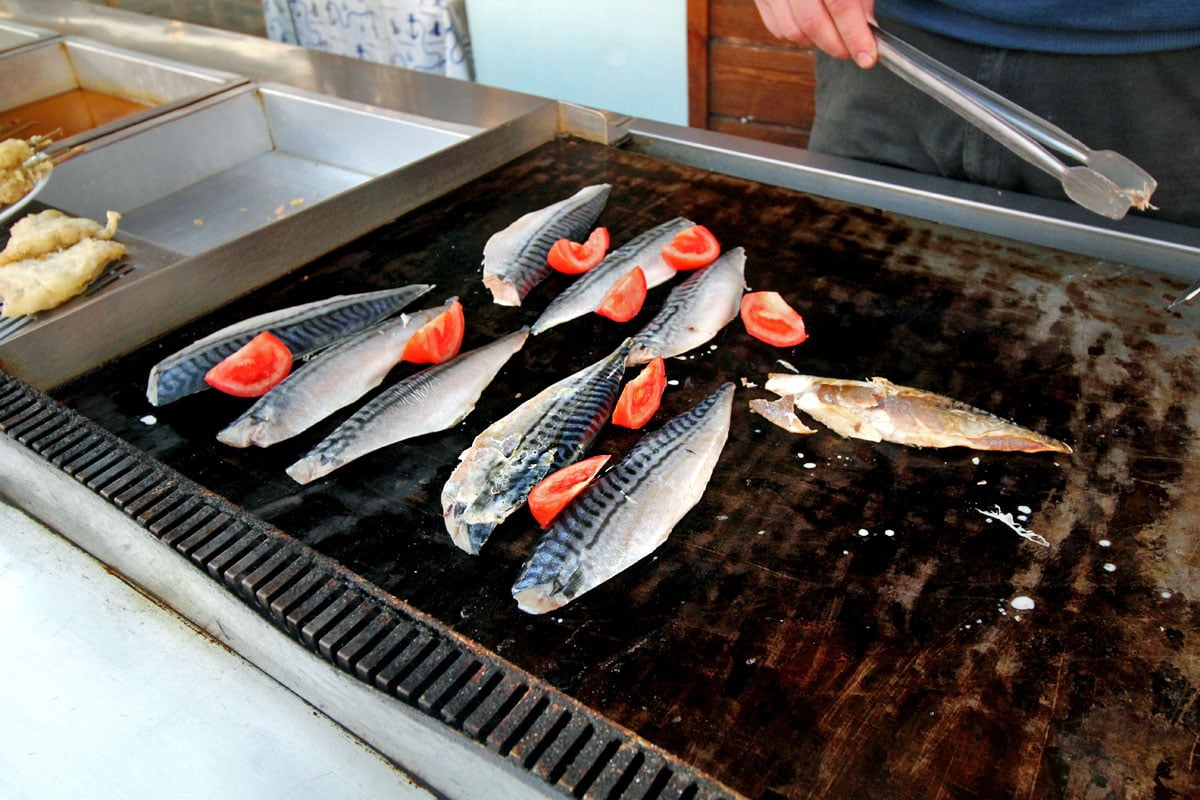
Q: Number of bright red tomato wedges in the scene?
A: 8